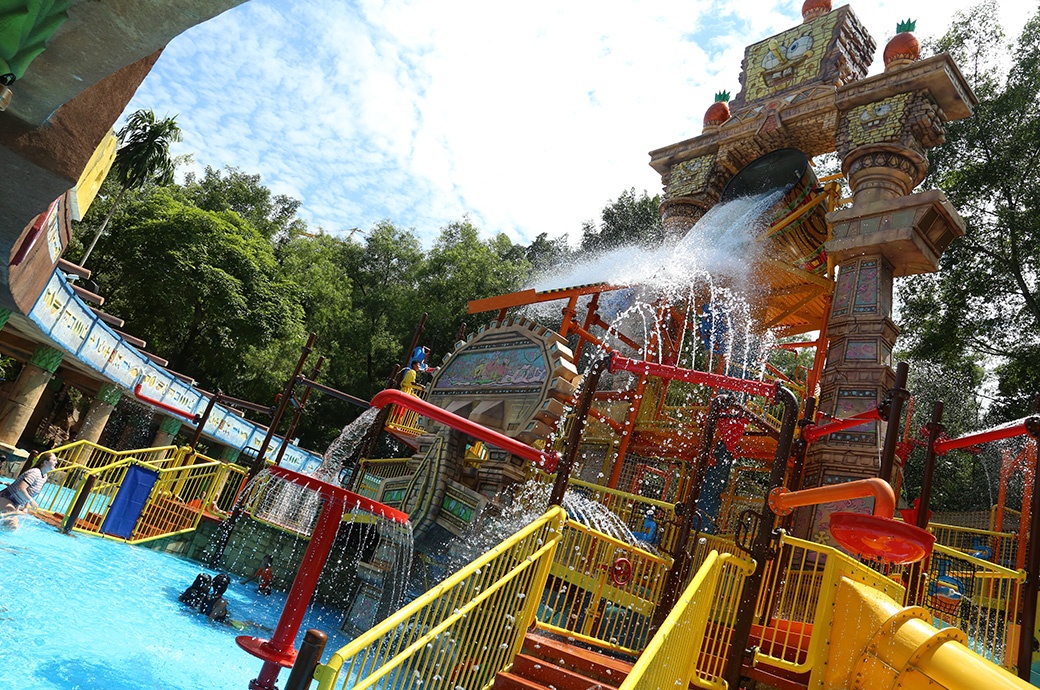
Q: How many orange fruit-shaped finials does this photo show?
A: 3